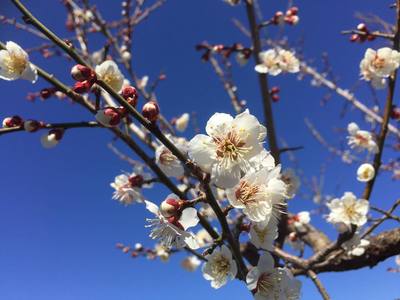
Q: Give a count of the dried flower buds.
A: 0